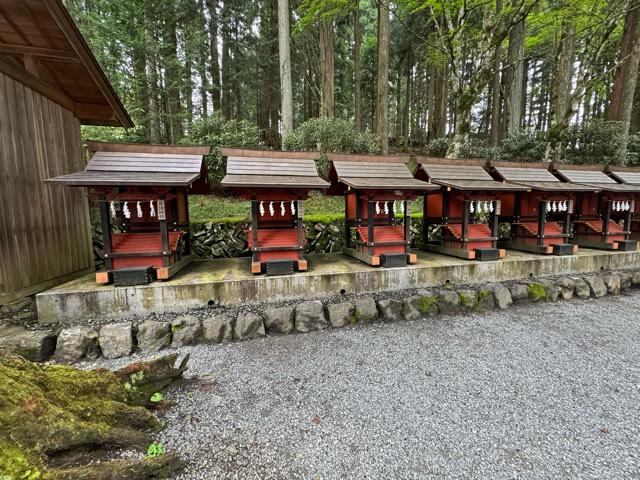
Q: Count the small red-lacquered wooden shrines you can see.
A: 7